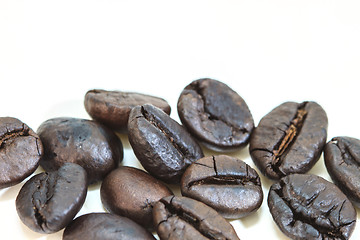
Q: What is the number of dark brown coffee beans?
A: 13